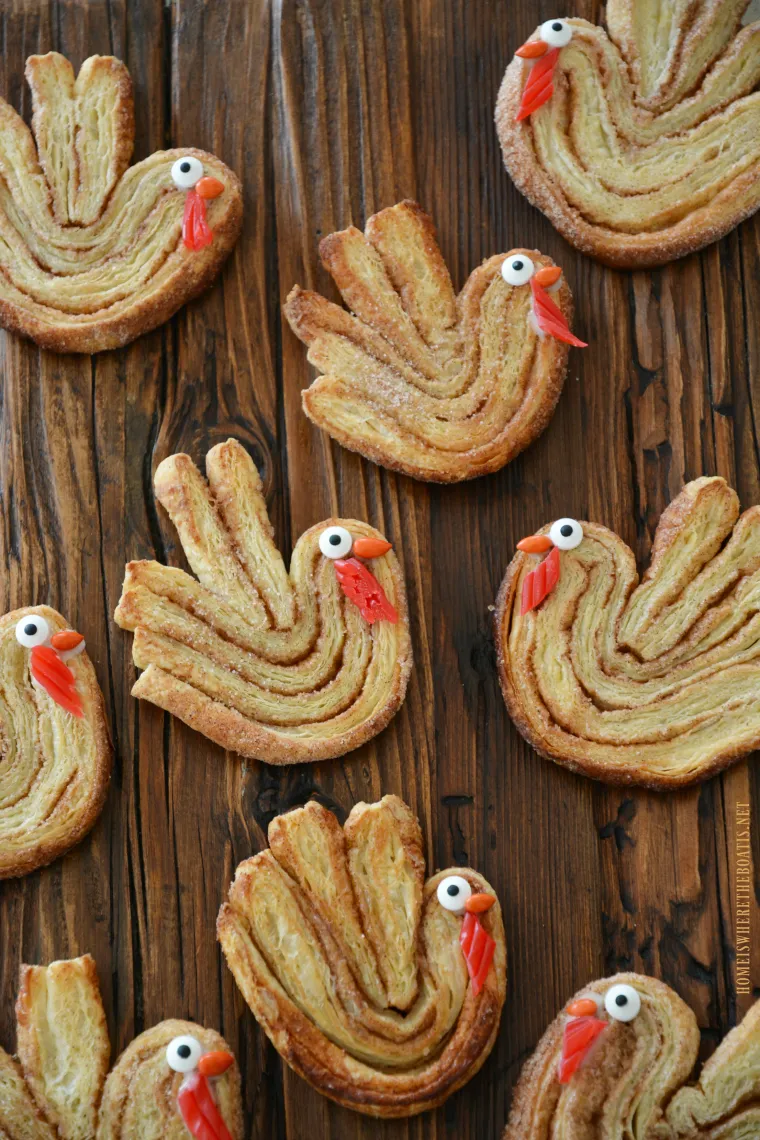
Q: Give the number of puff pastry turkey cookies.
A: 9